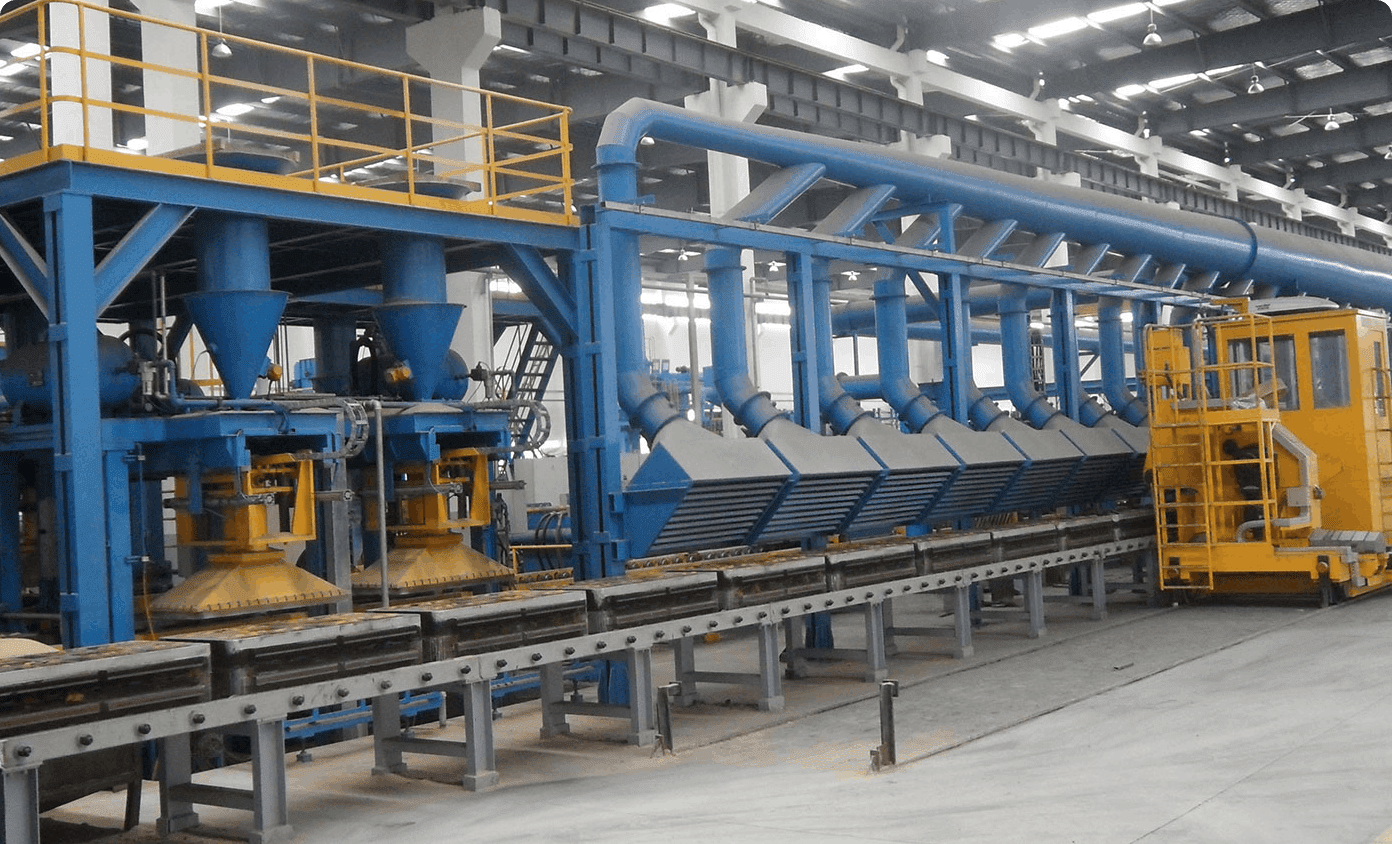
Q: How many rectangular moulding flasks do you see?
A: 10